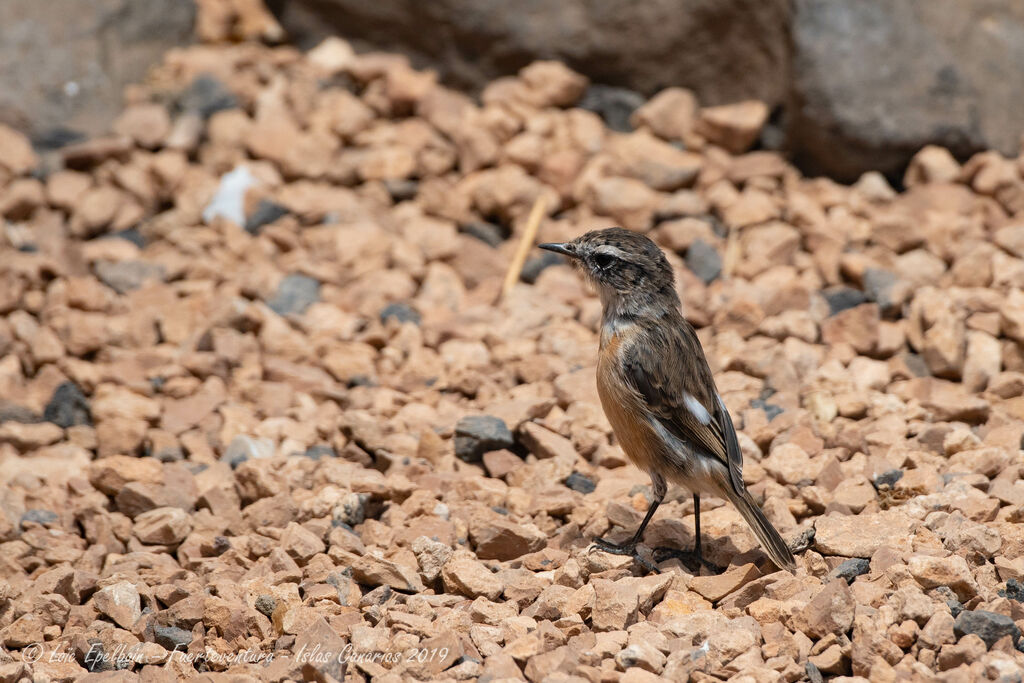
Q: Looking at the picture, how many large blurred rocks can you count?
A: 3